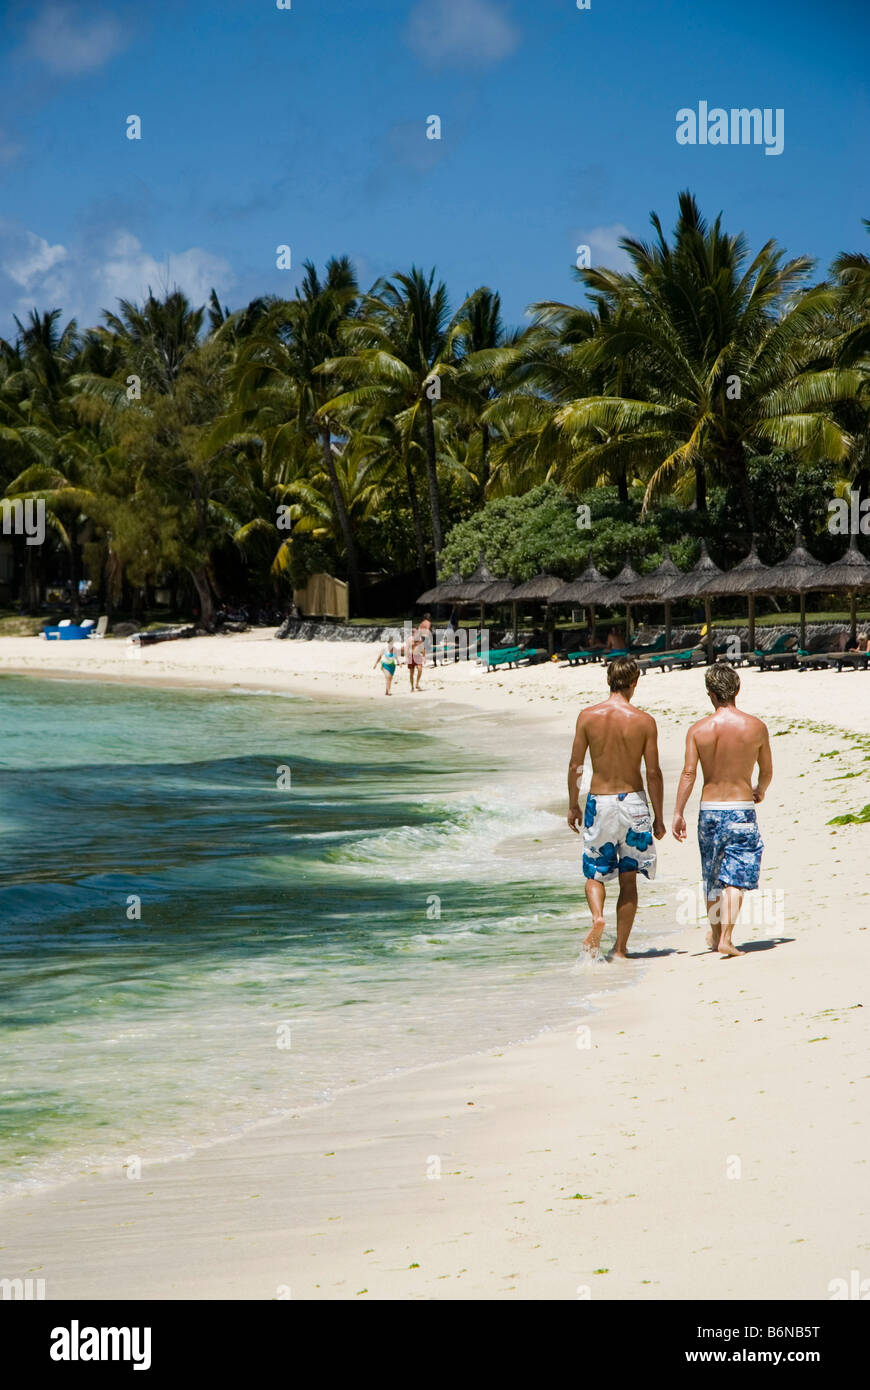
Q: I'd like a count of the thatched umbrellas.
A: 11